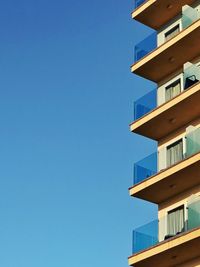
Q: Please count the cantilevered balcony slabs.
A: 5